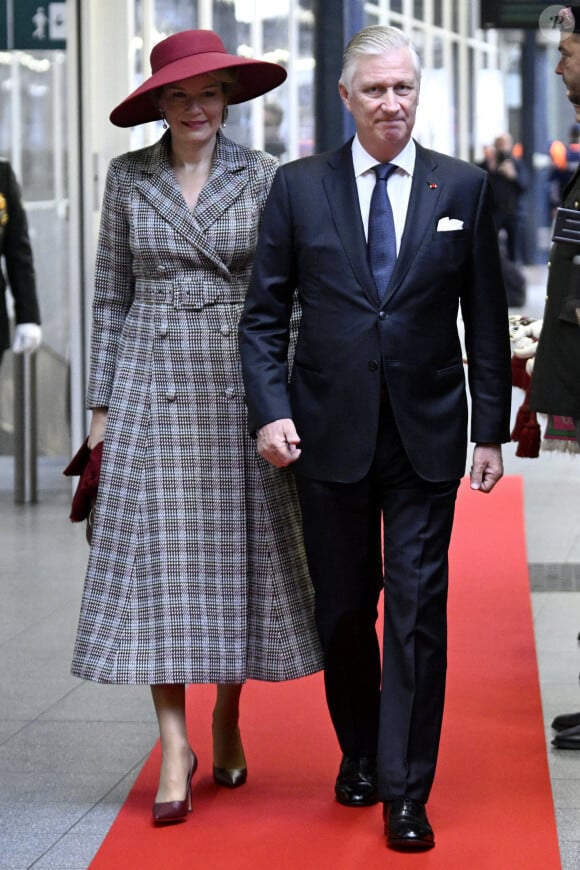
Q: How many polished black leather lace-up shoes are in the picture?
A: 2